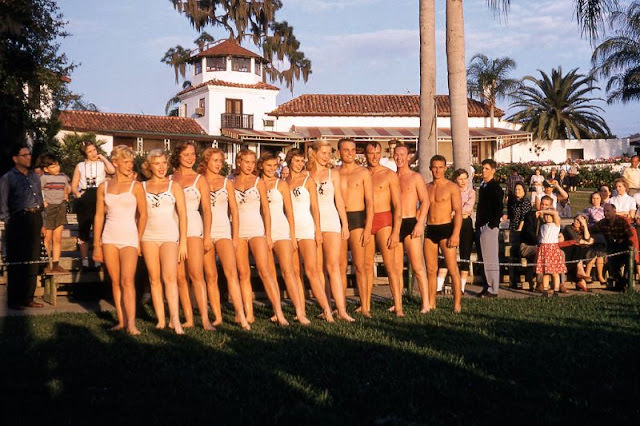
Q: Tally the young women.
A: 8